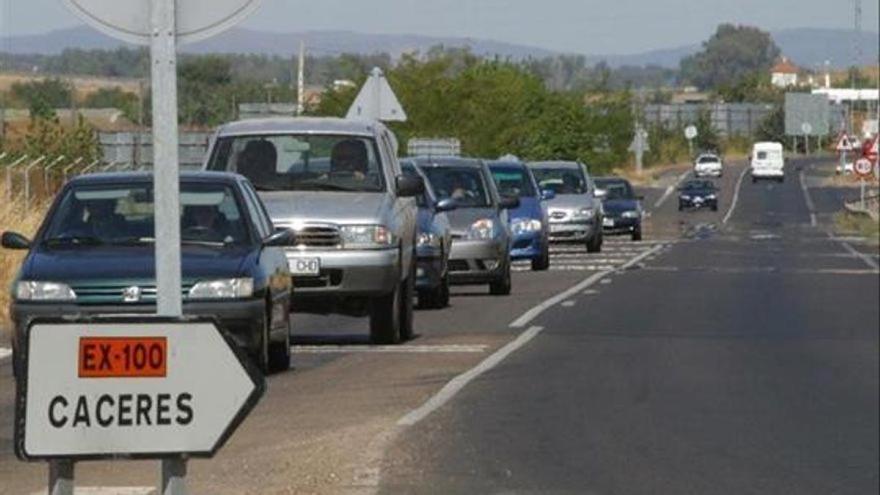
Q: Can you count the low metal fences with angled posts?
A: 1